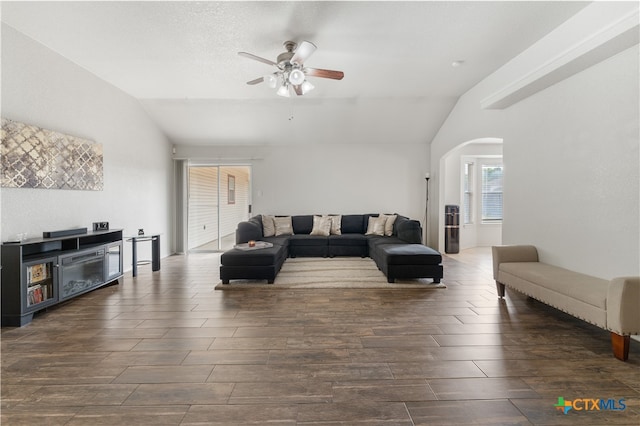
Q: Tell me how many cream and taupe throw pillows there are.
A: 6